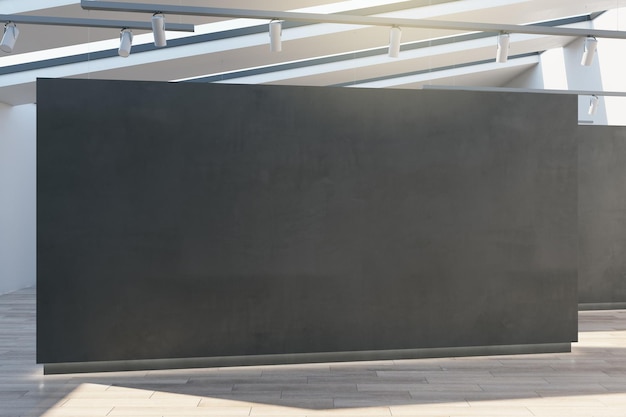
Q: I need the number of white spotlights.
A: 8